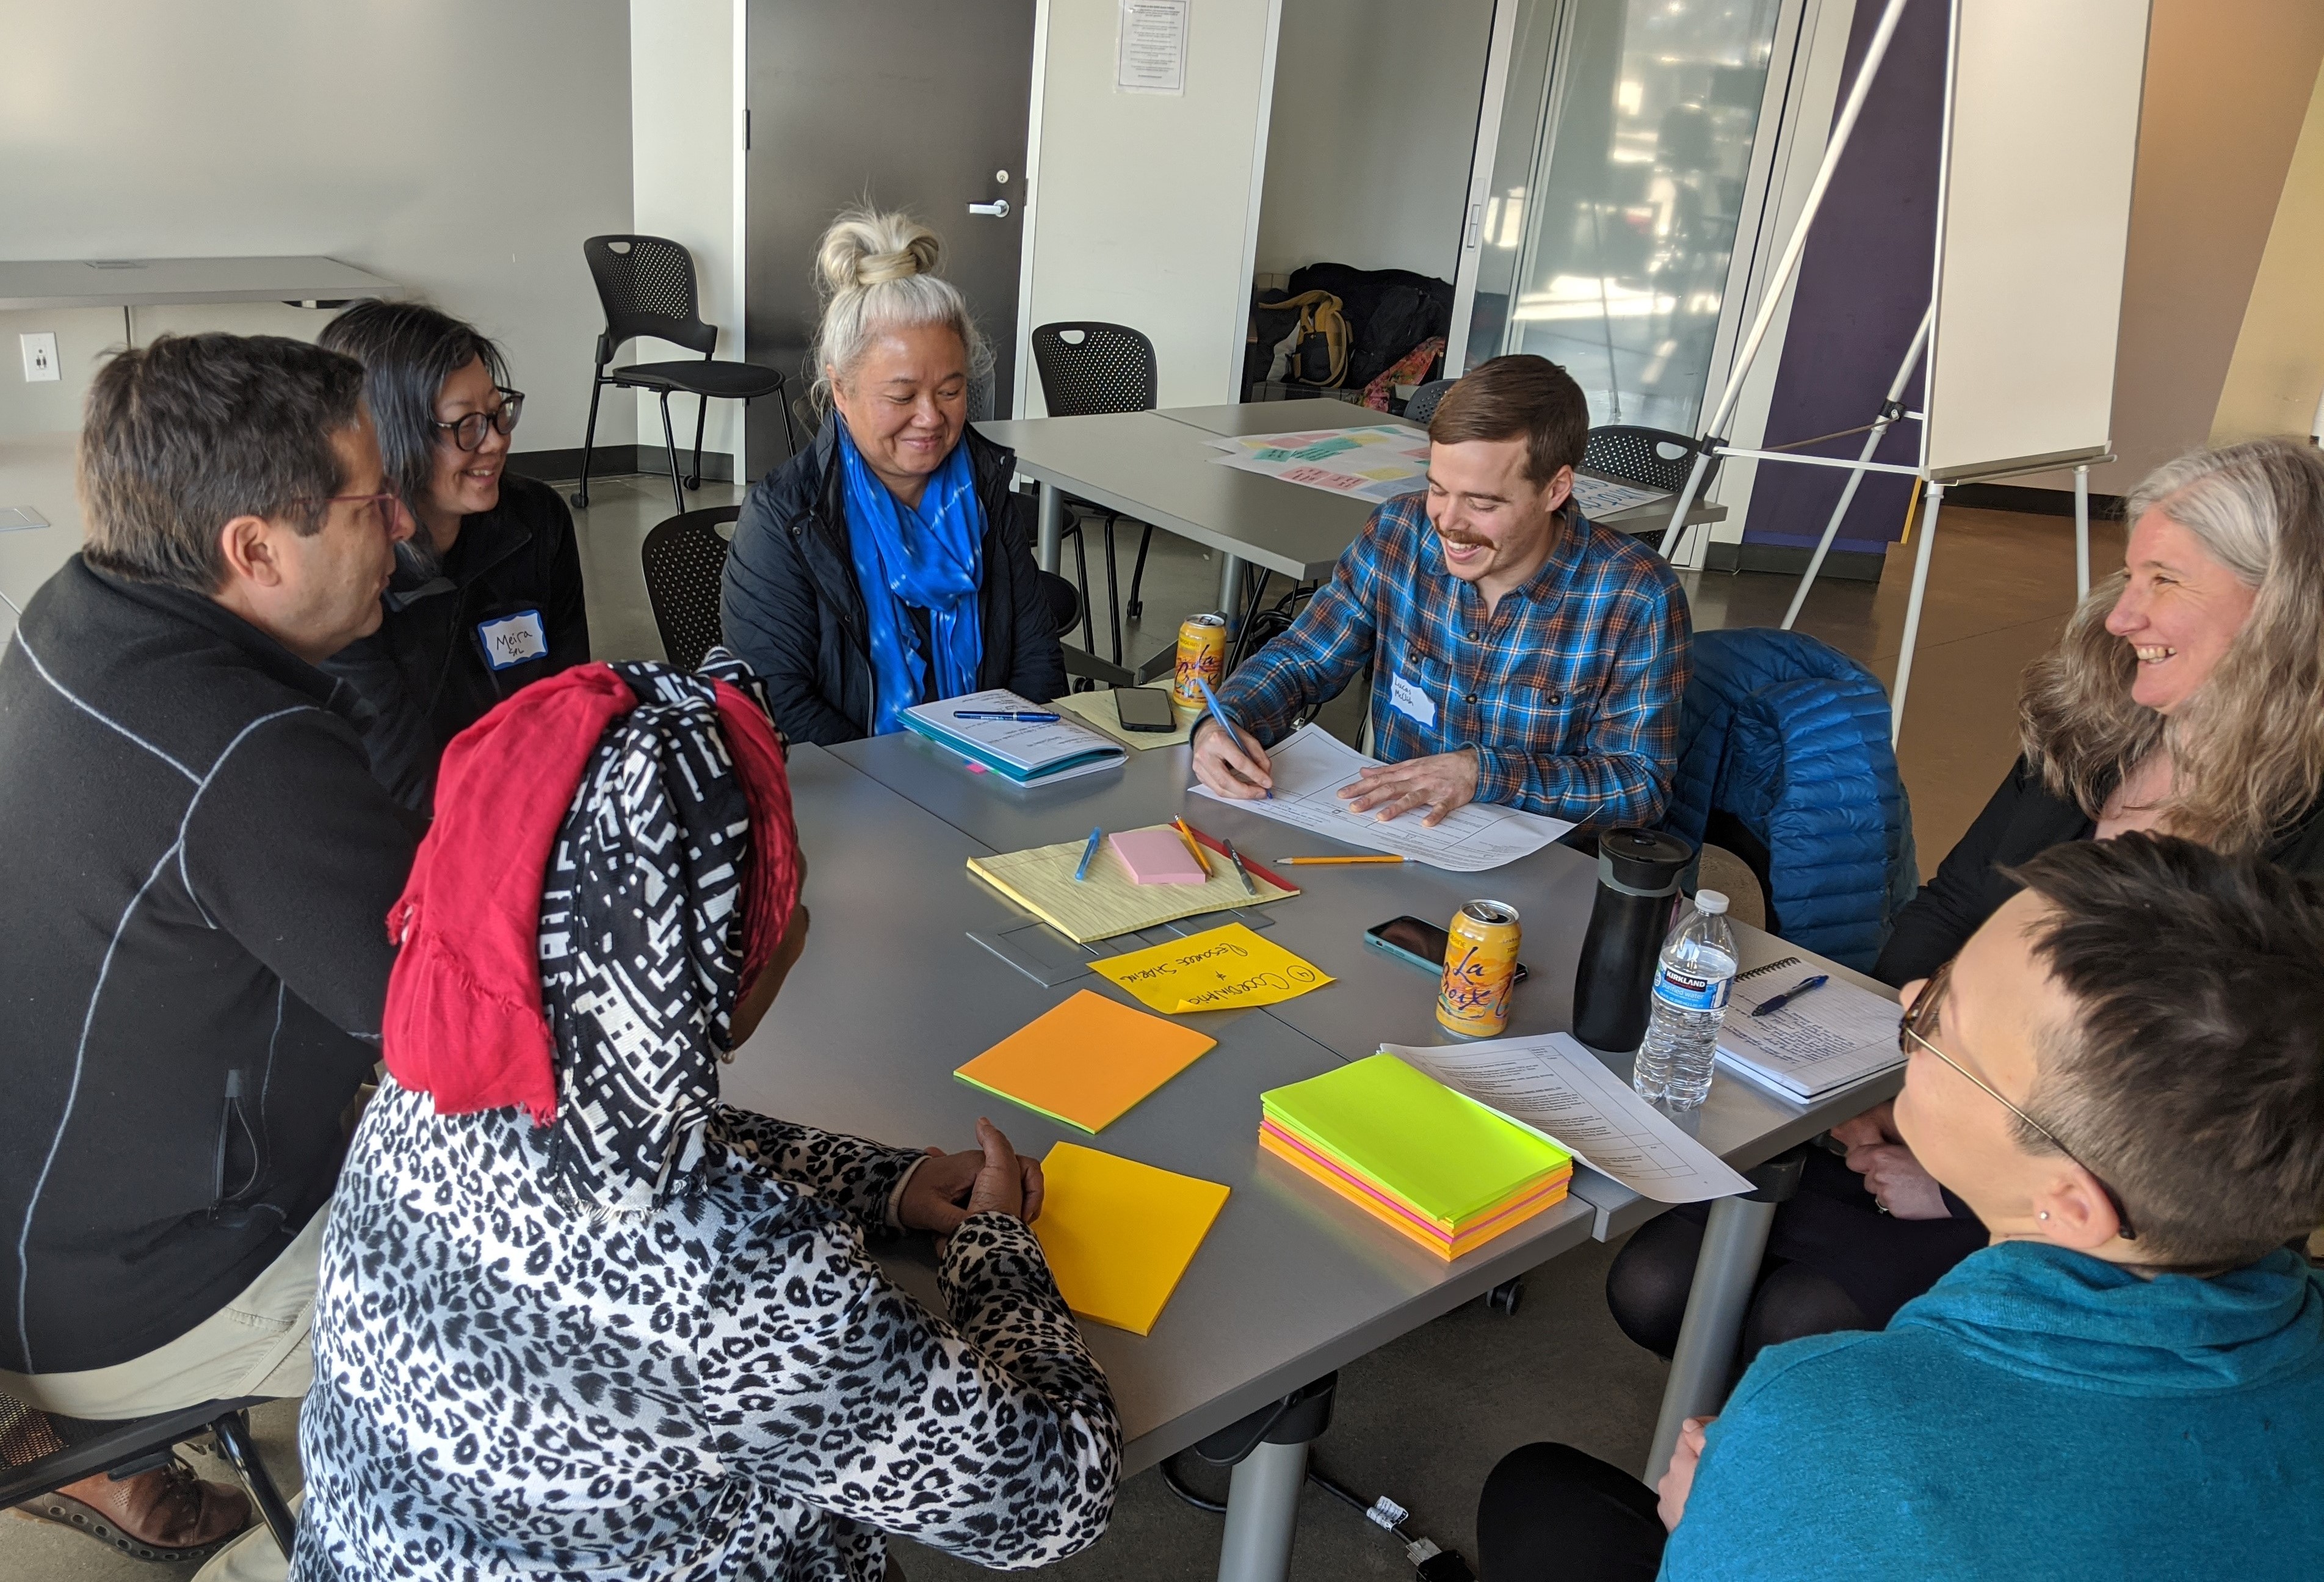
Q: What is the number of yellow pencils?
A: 2